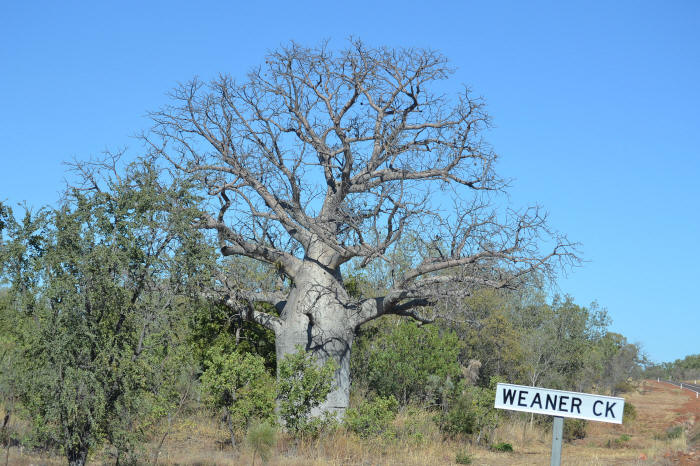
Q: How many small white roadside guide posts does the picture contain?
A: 4